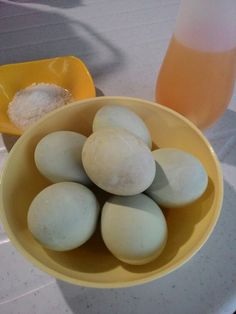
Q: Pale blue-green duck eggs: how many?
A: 6